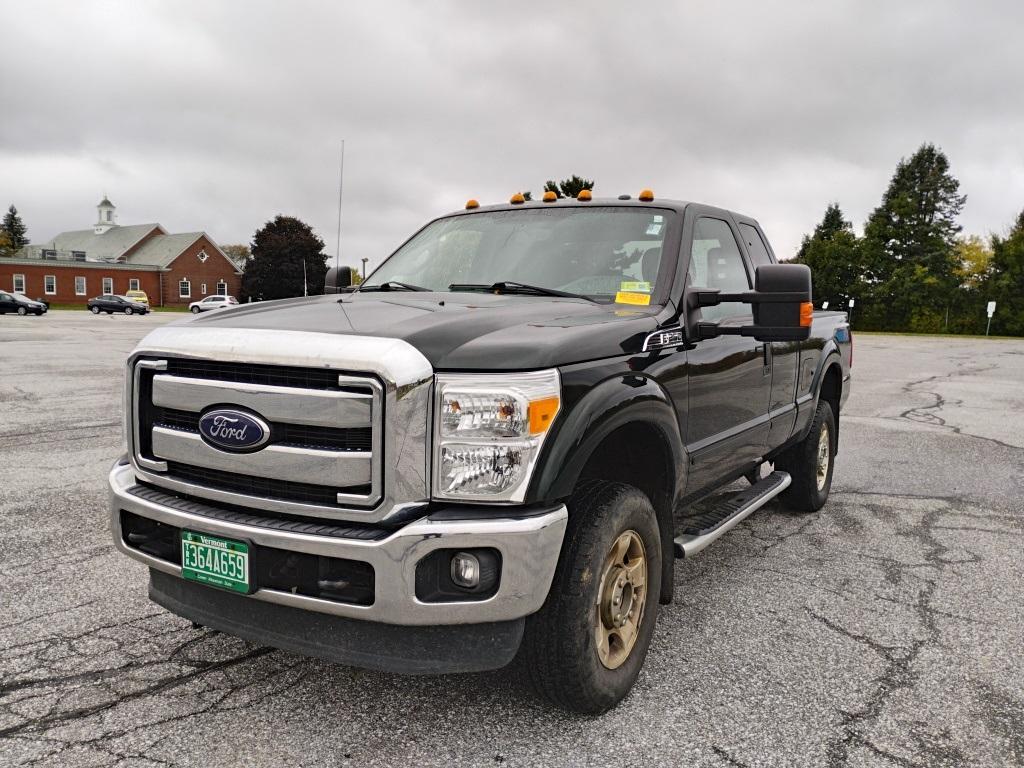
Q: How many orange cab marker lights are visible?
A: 5